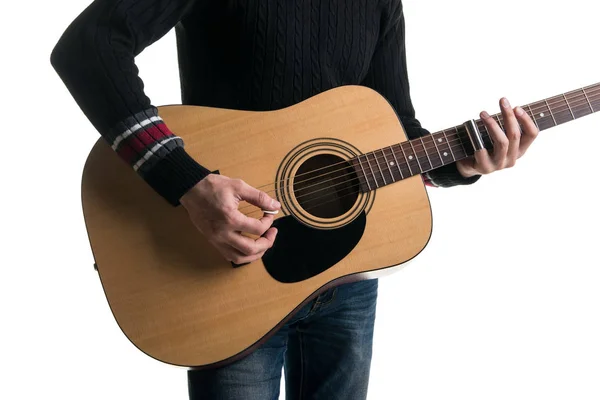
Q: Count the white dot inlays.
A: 5